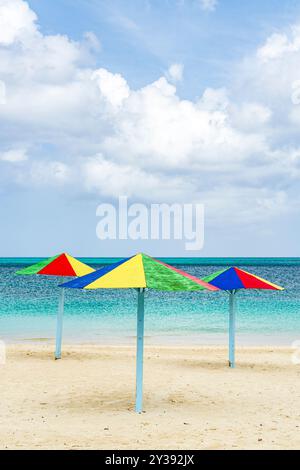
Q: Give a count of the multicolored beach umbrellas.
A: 3